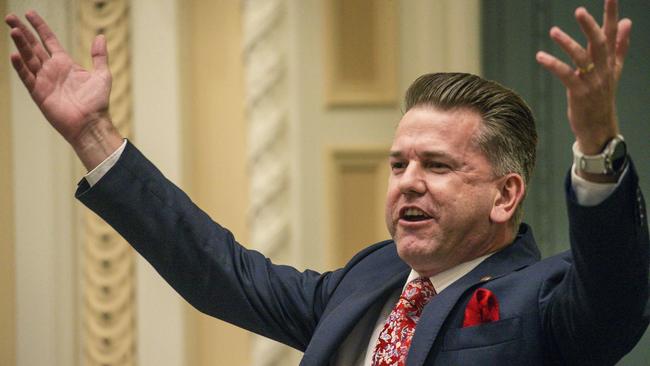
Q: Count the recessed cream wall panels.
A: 2